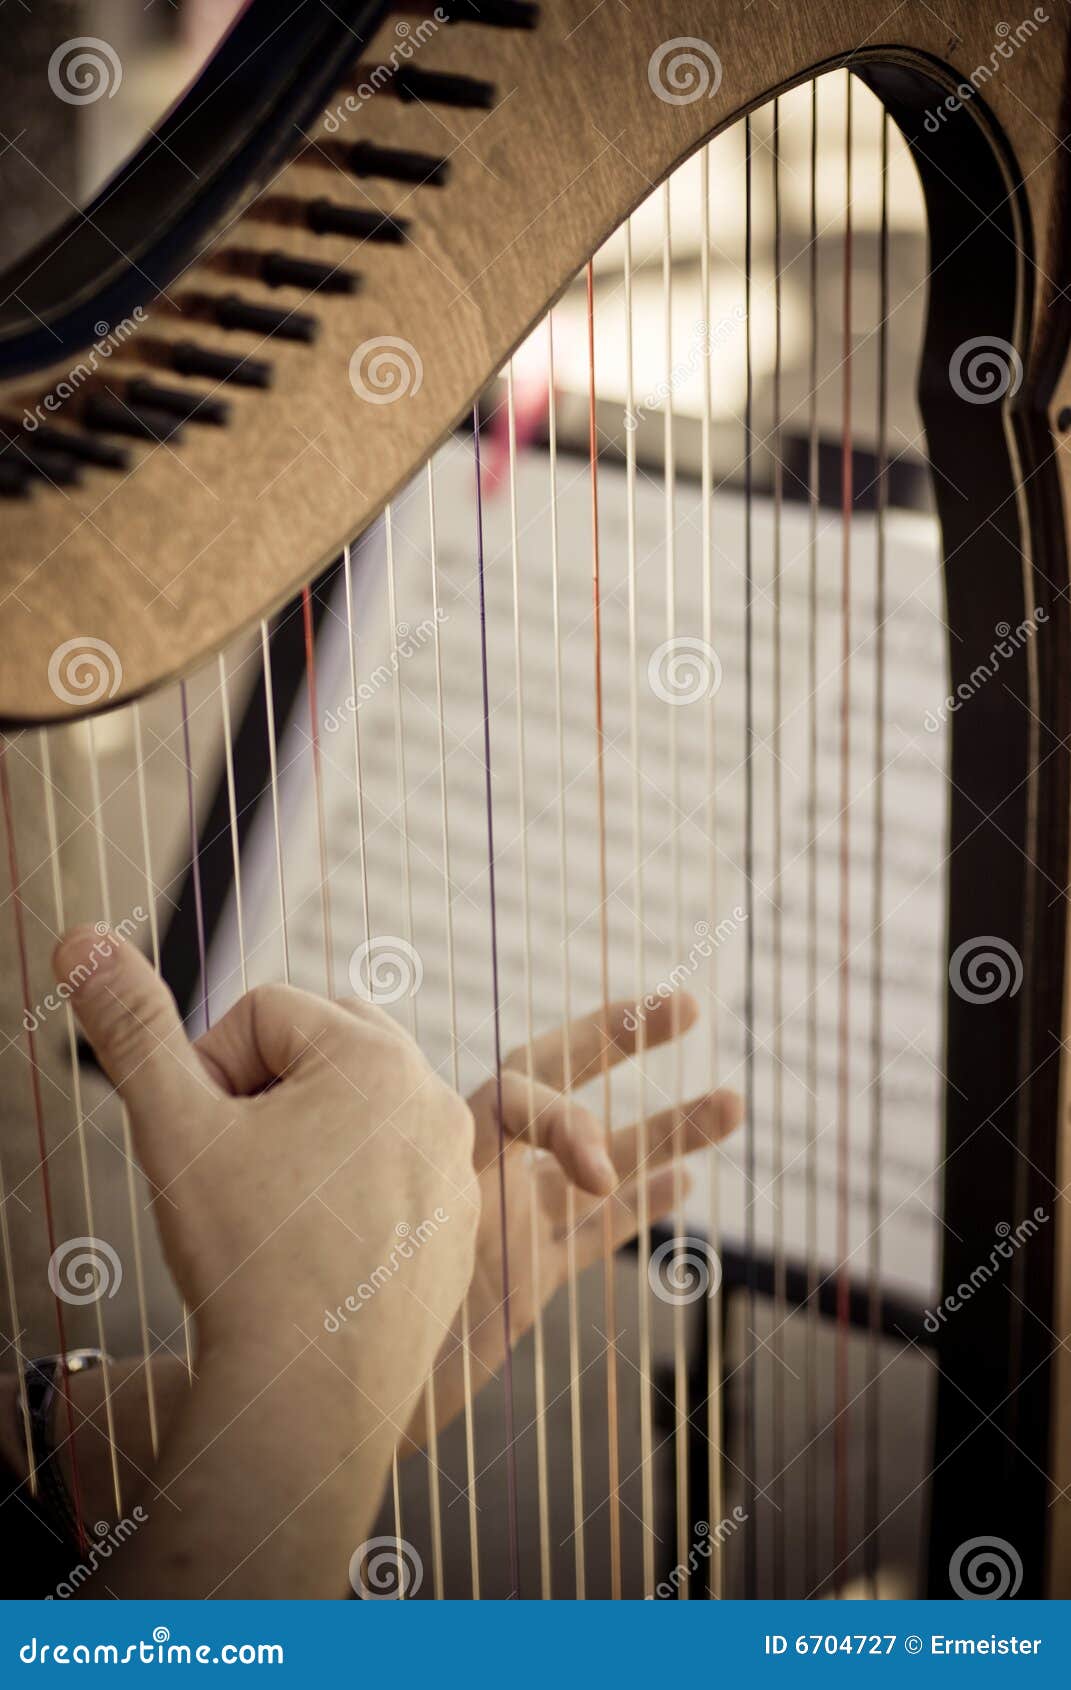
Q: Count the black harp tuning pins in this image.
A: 12